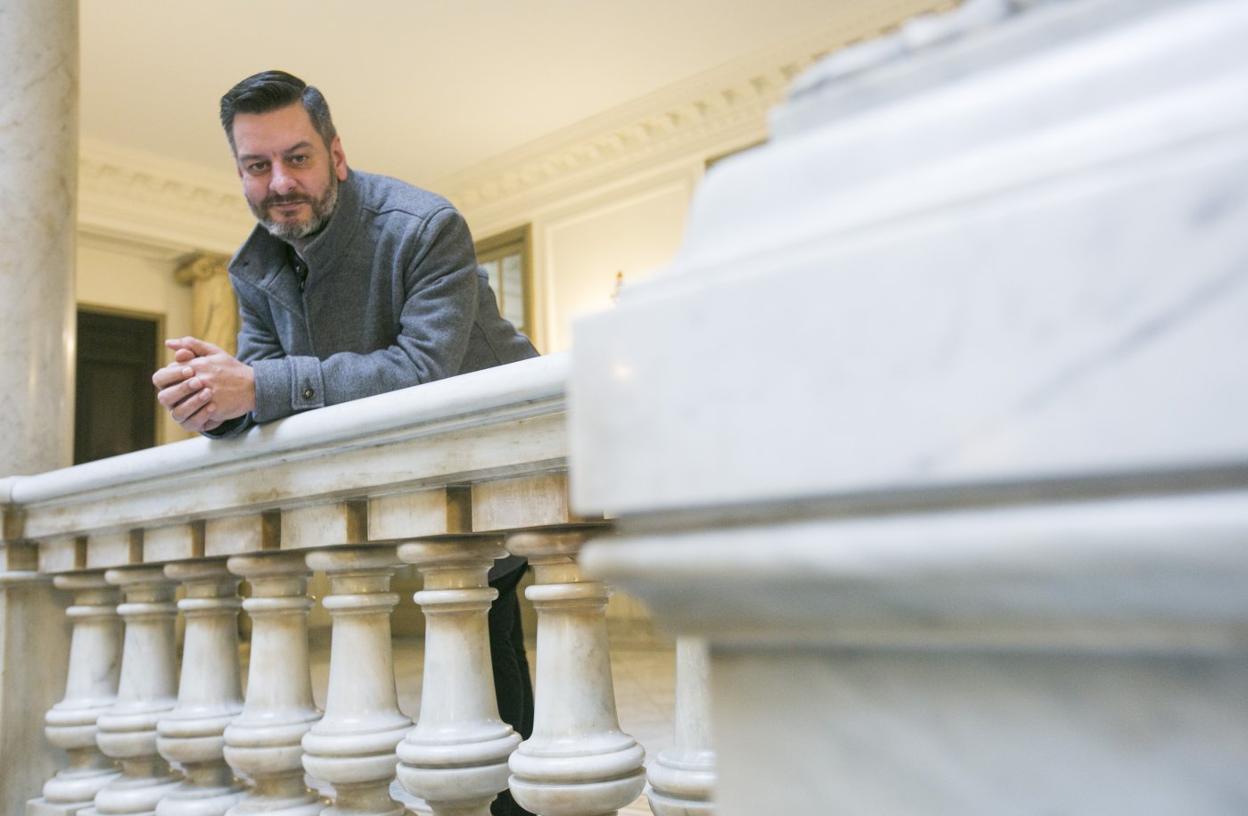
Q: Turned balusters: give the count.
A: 8